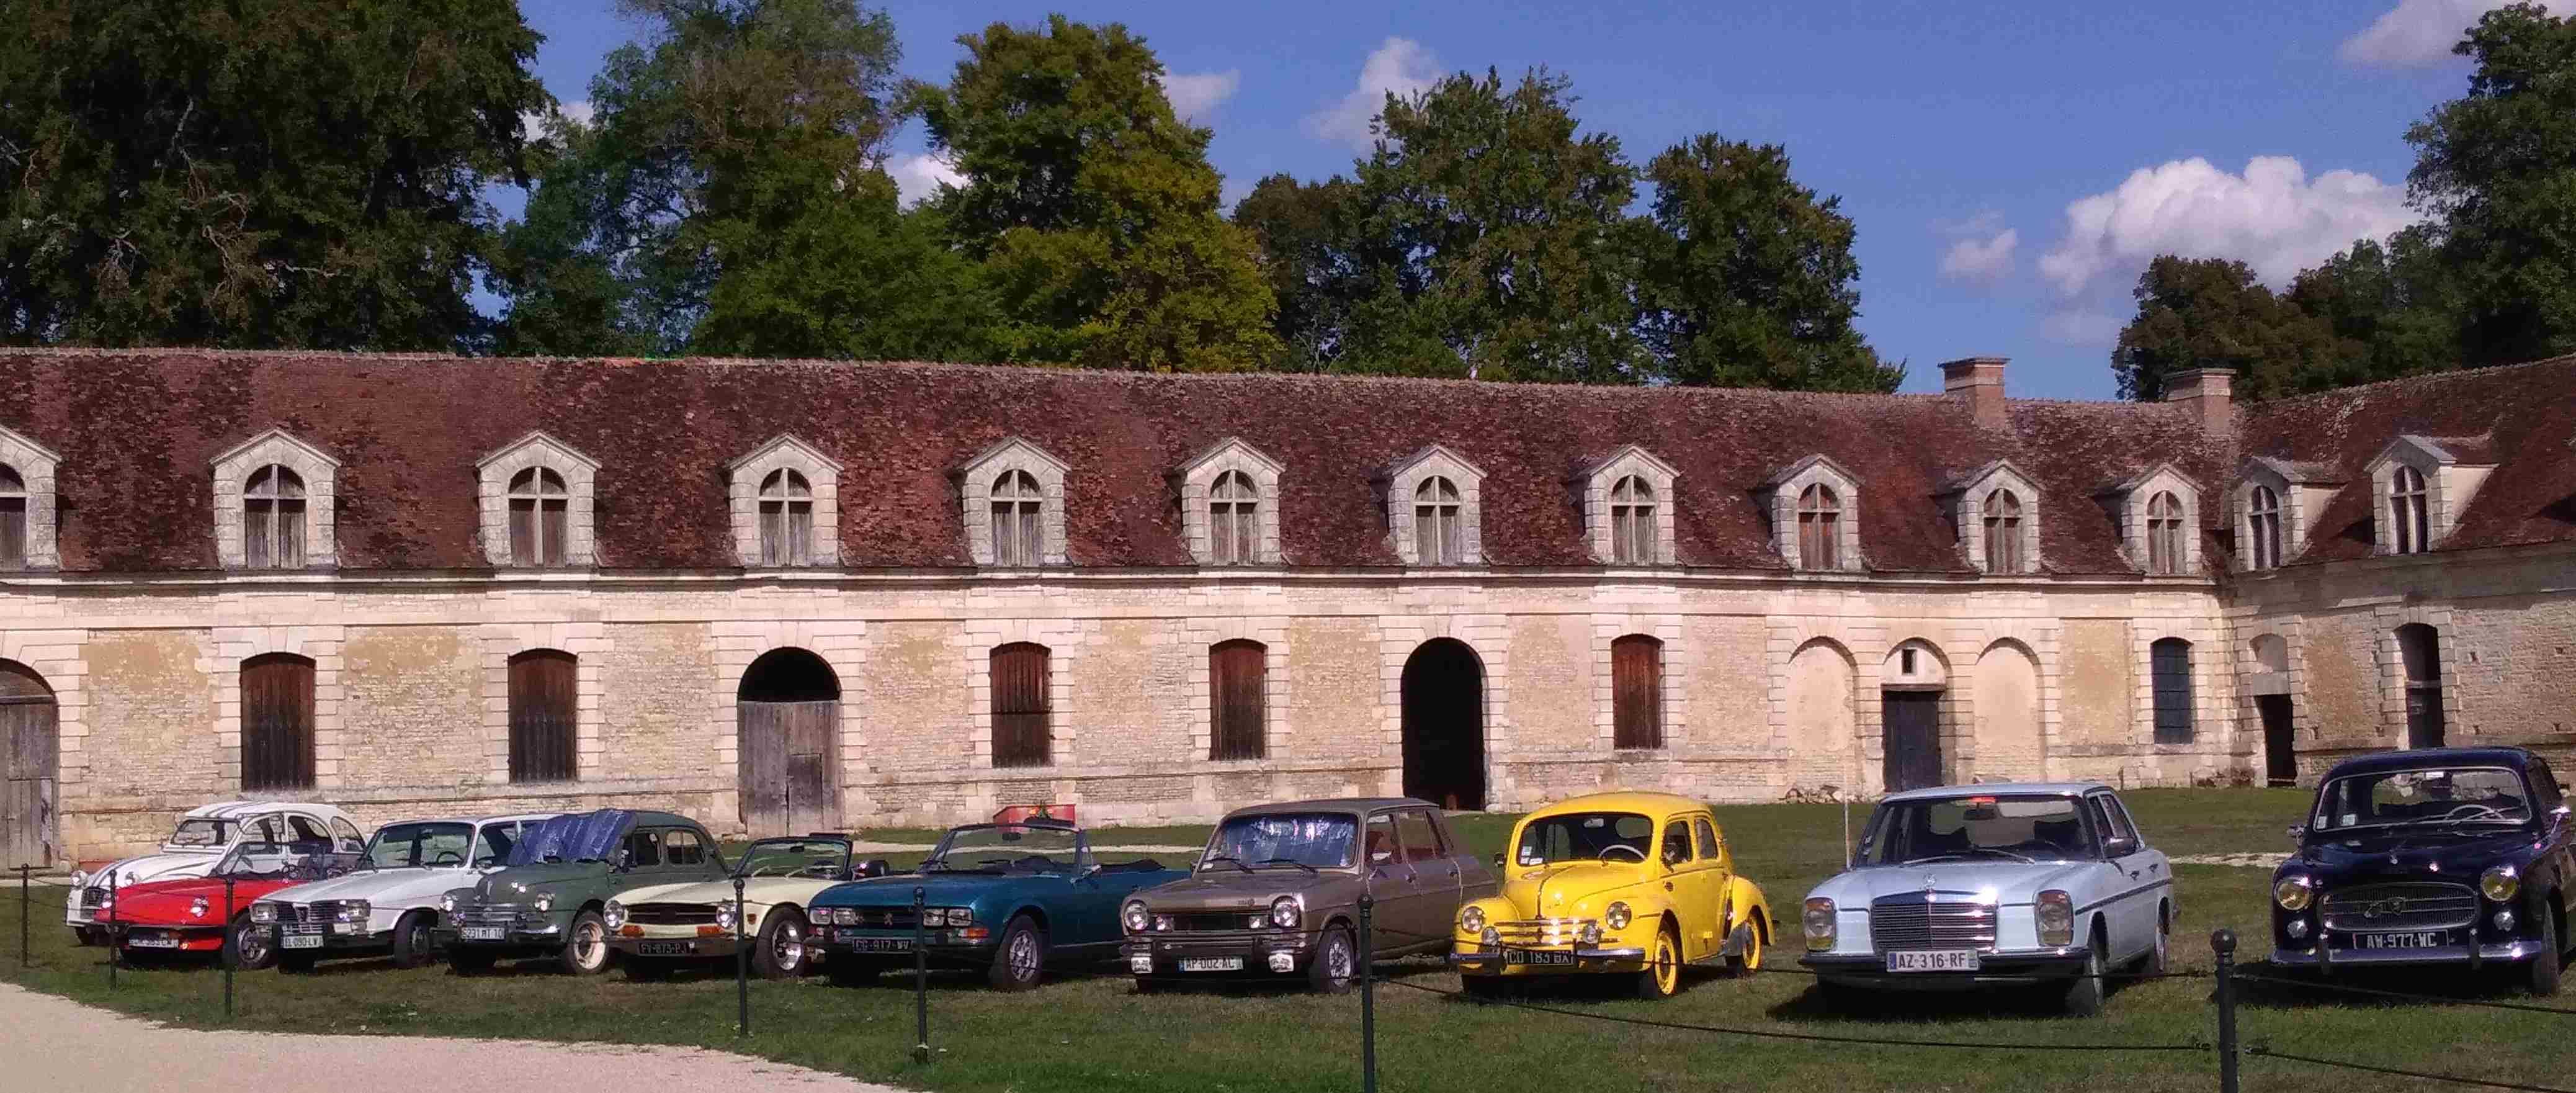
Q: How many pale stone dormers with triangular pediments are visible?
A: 13